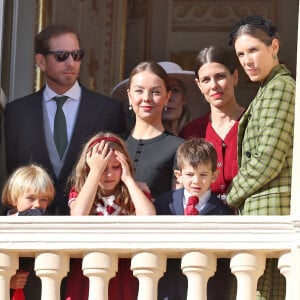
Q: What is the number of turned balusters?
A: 7